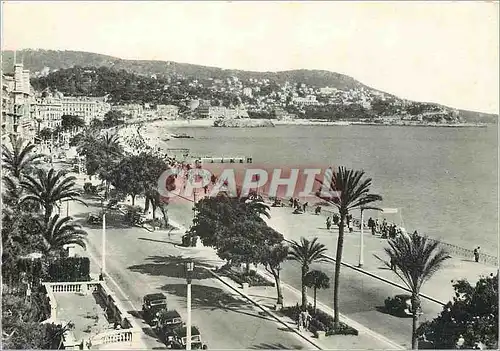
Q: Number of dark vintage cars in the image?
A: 4